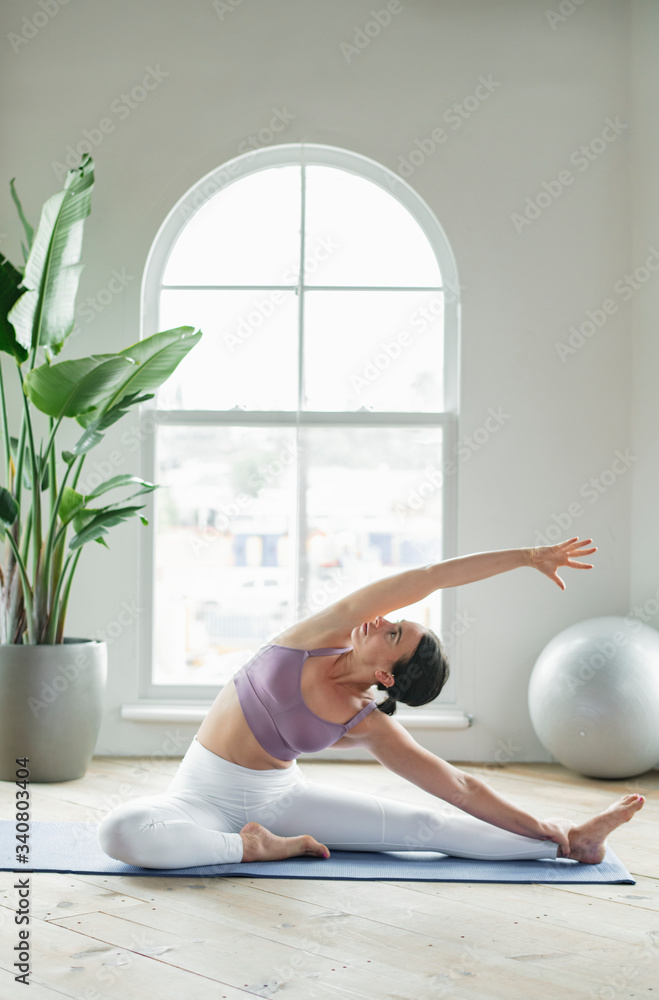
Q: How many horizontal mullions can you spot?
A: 2